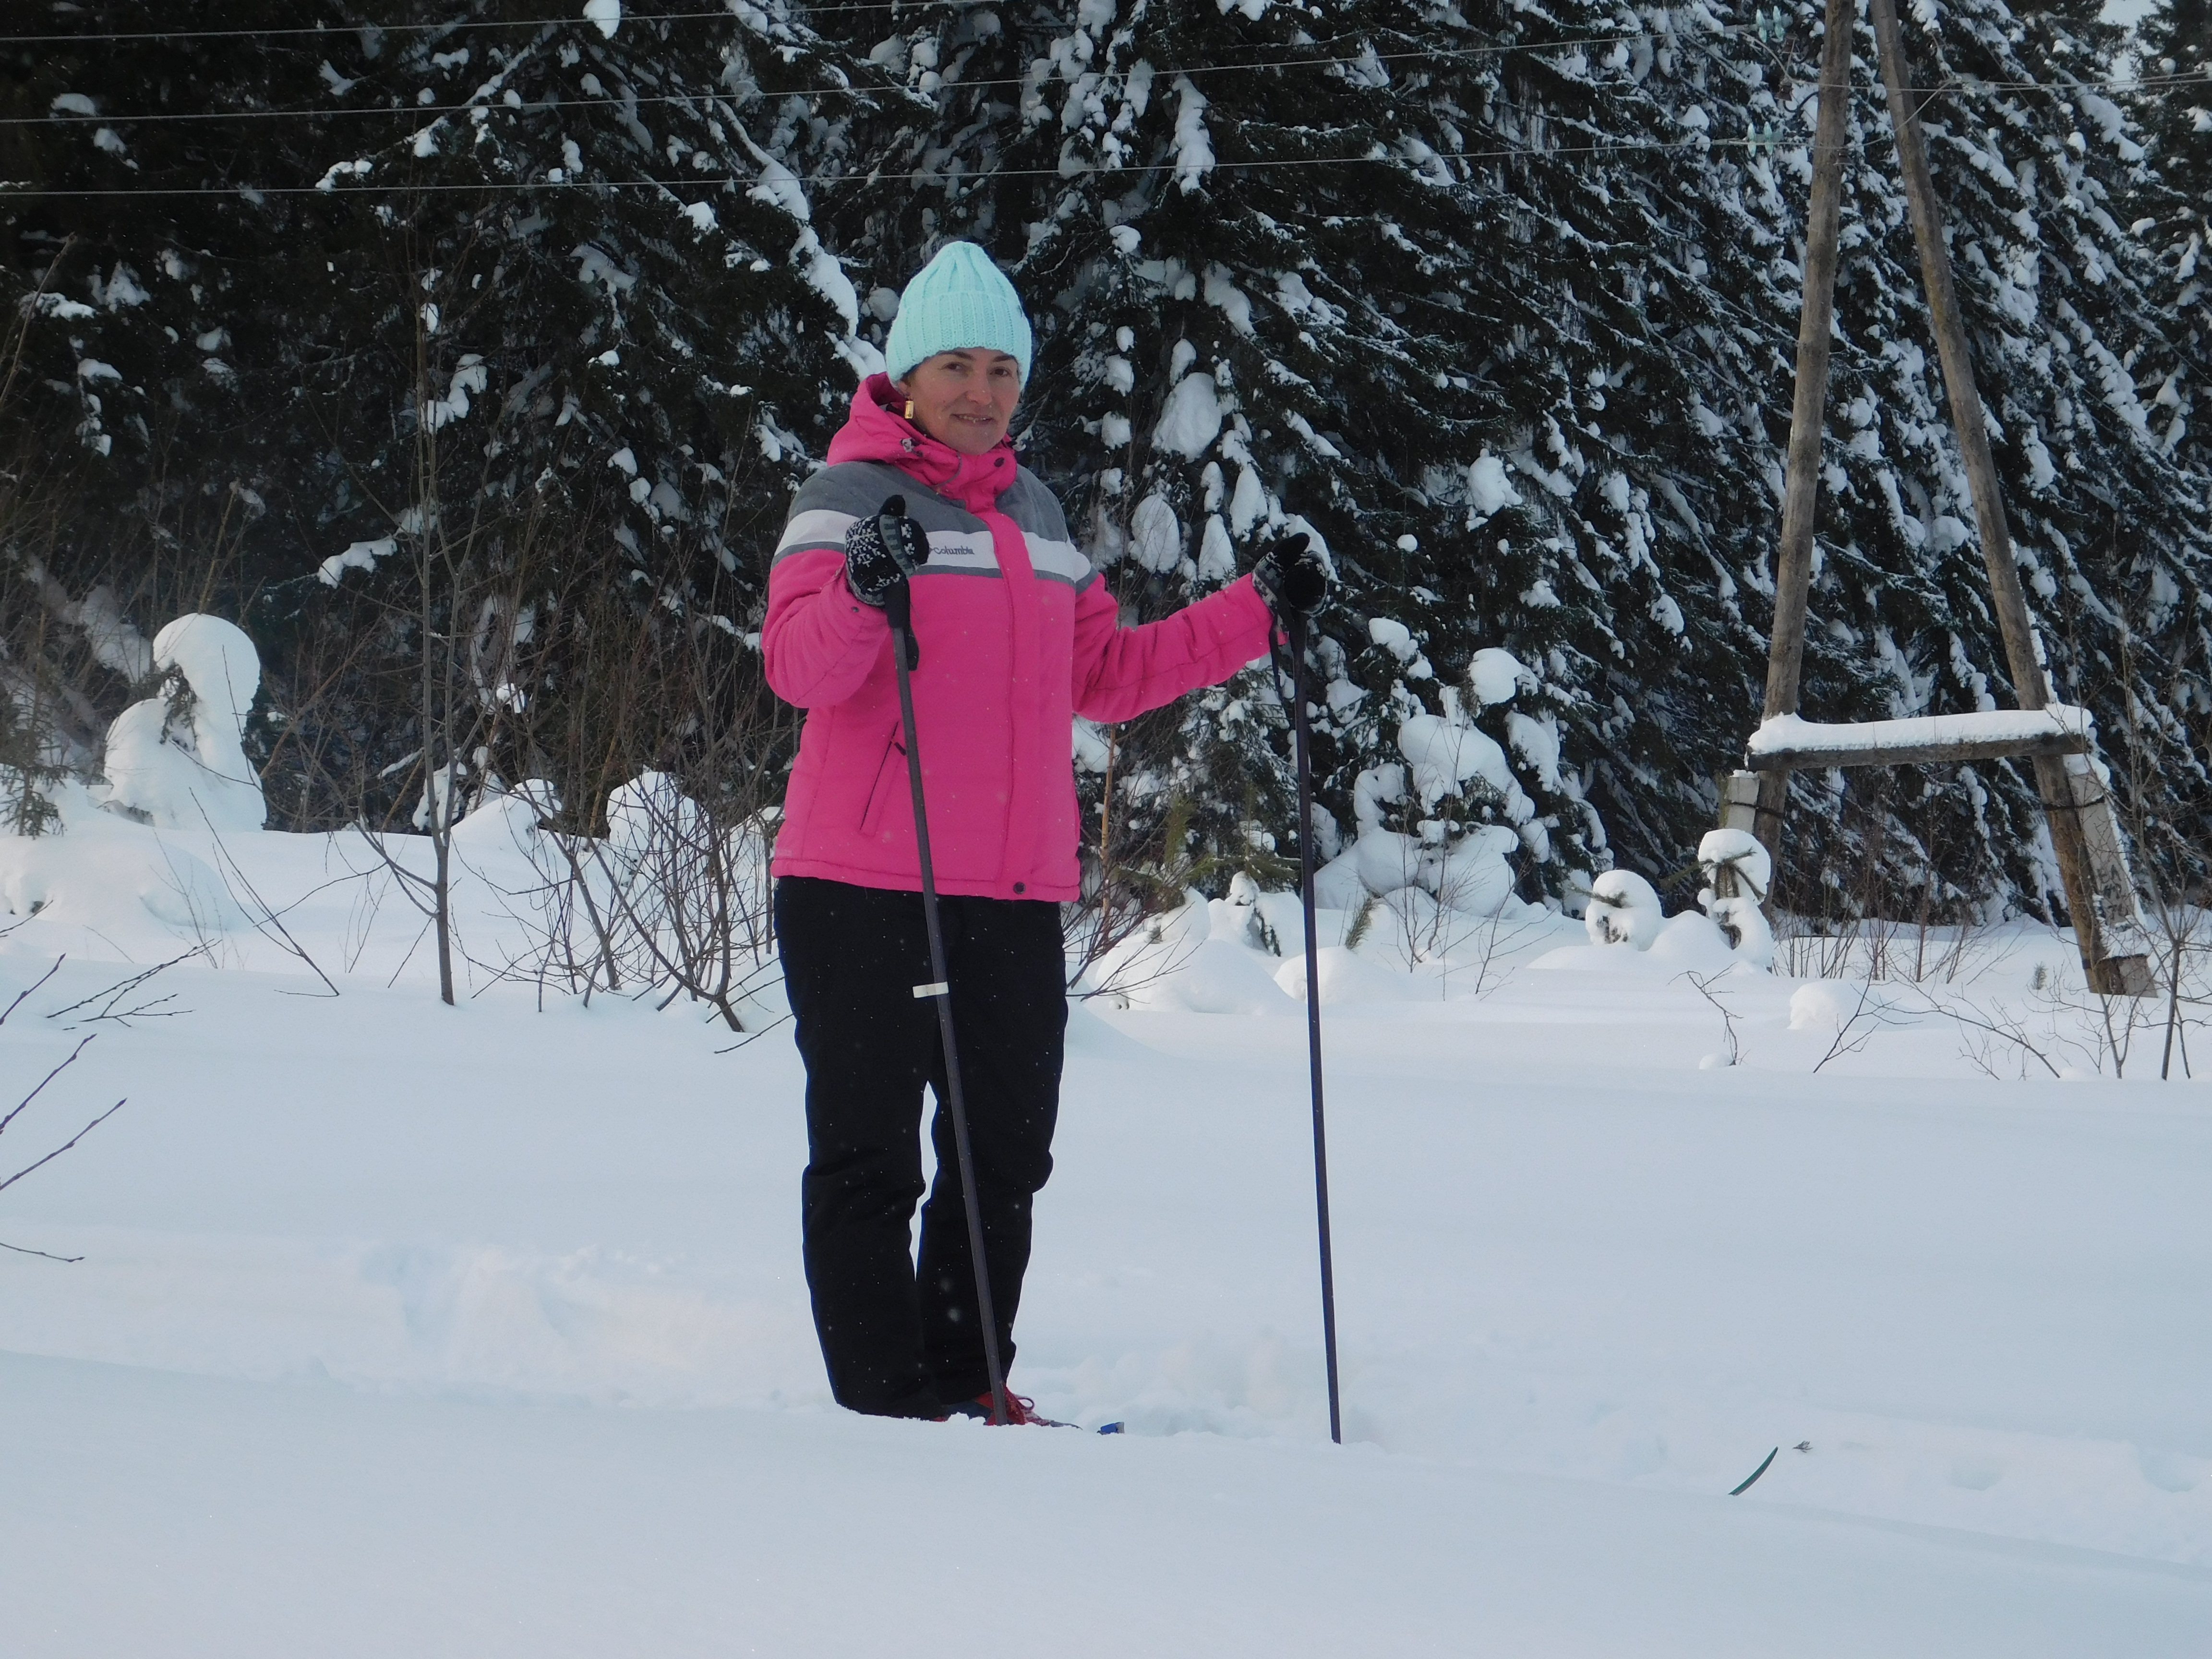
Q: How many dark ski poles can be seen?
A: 2